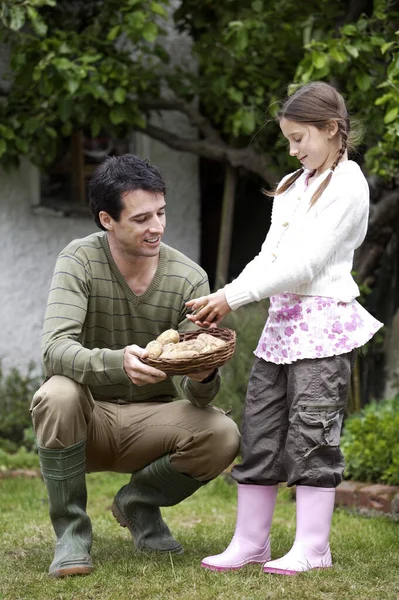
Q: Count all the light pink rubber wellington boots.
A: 2